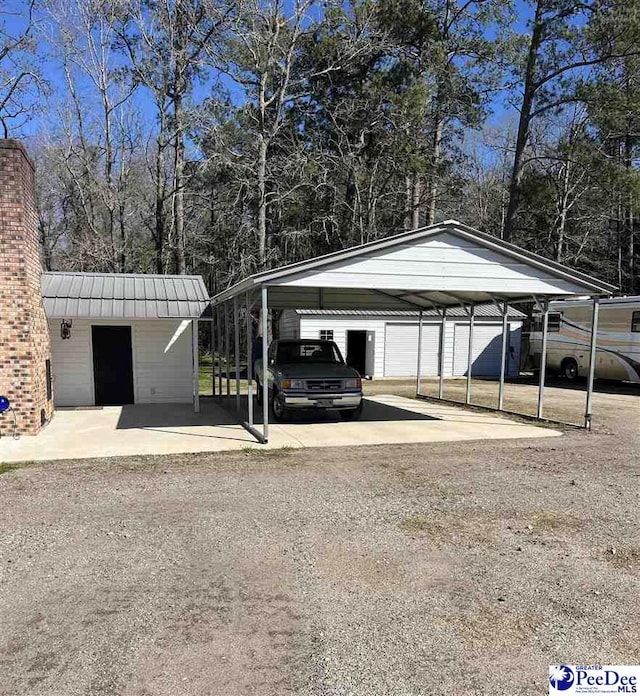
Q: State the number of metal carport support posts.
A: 12